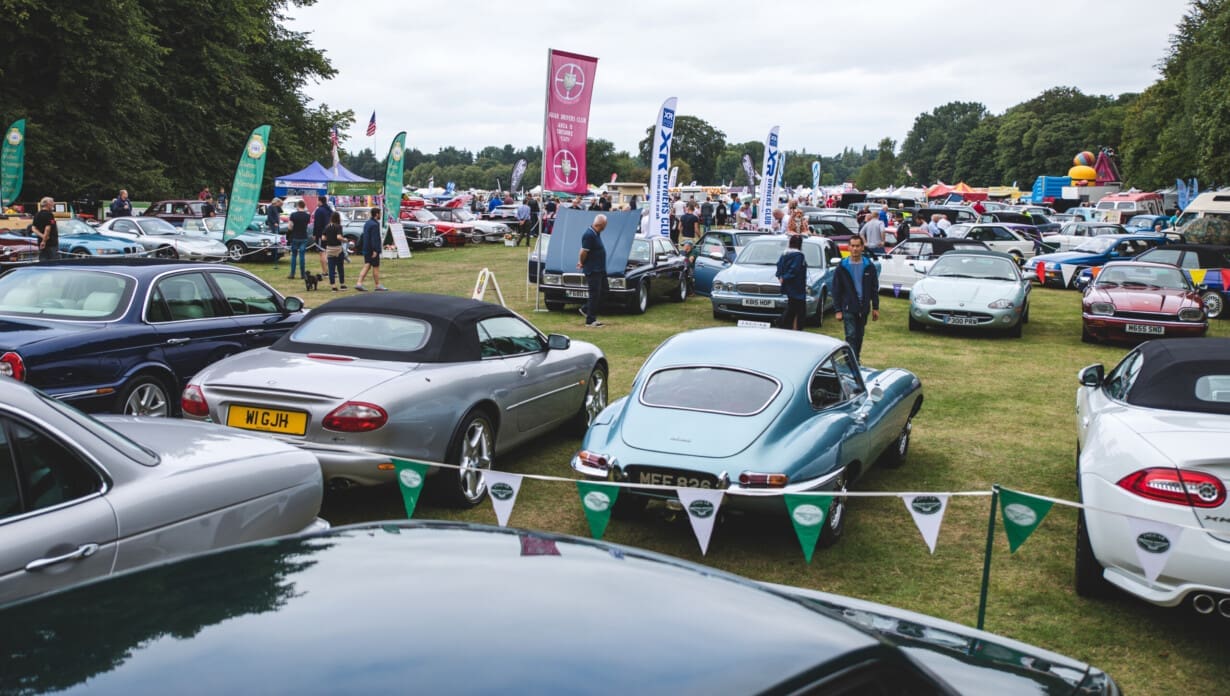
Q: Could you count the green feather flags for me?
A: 3